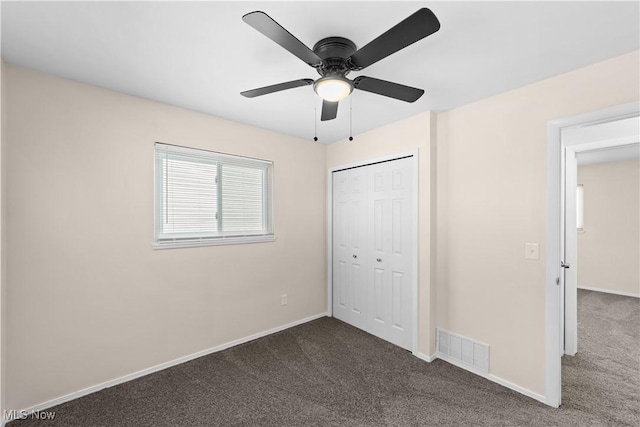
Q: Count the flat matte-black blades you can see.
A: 5